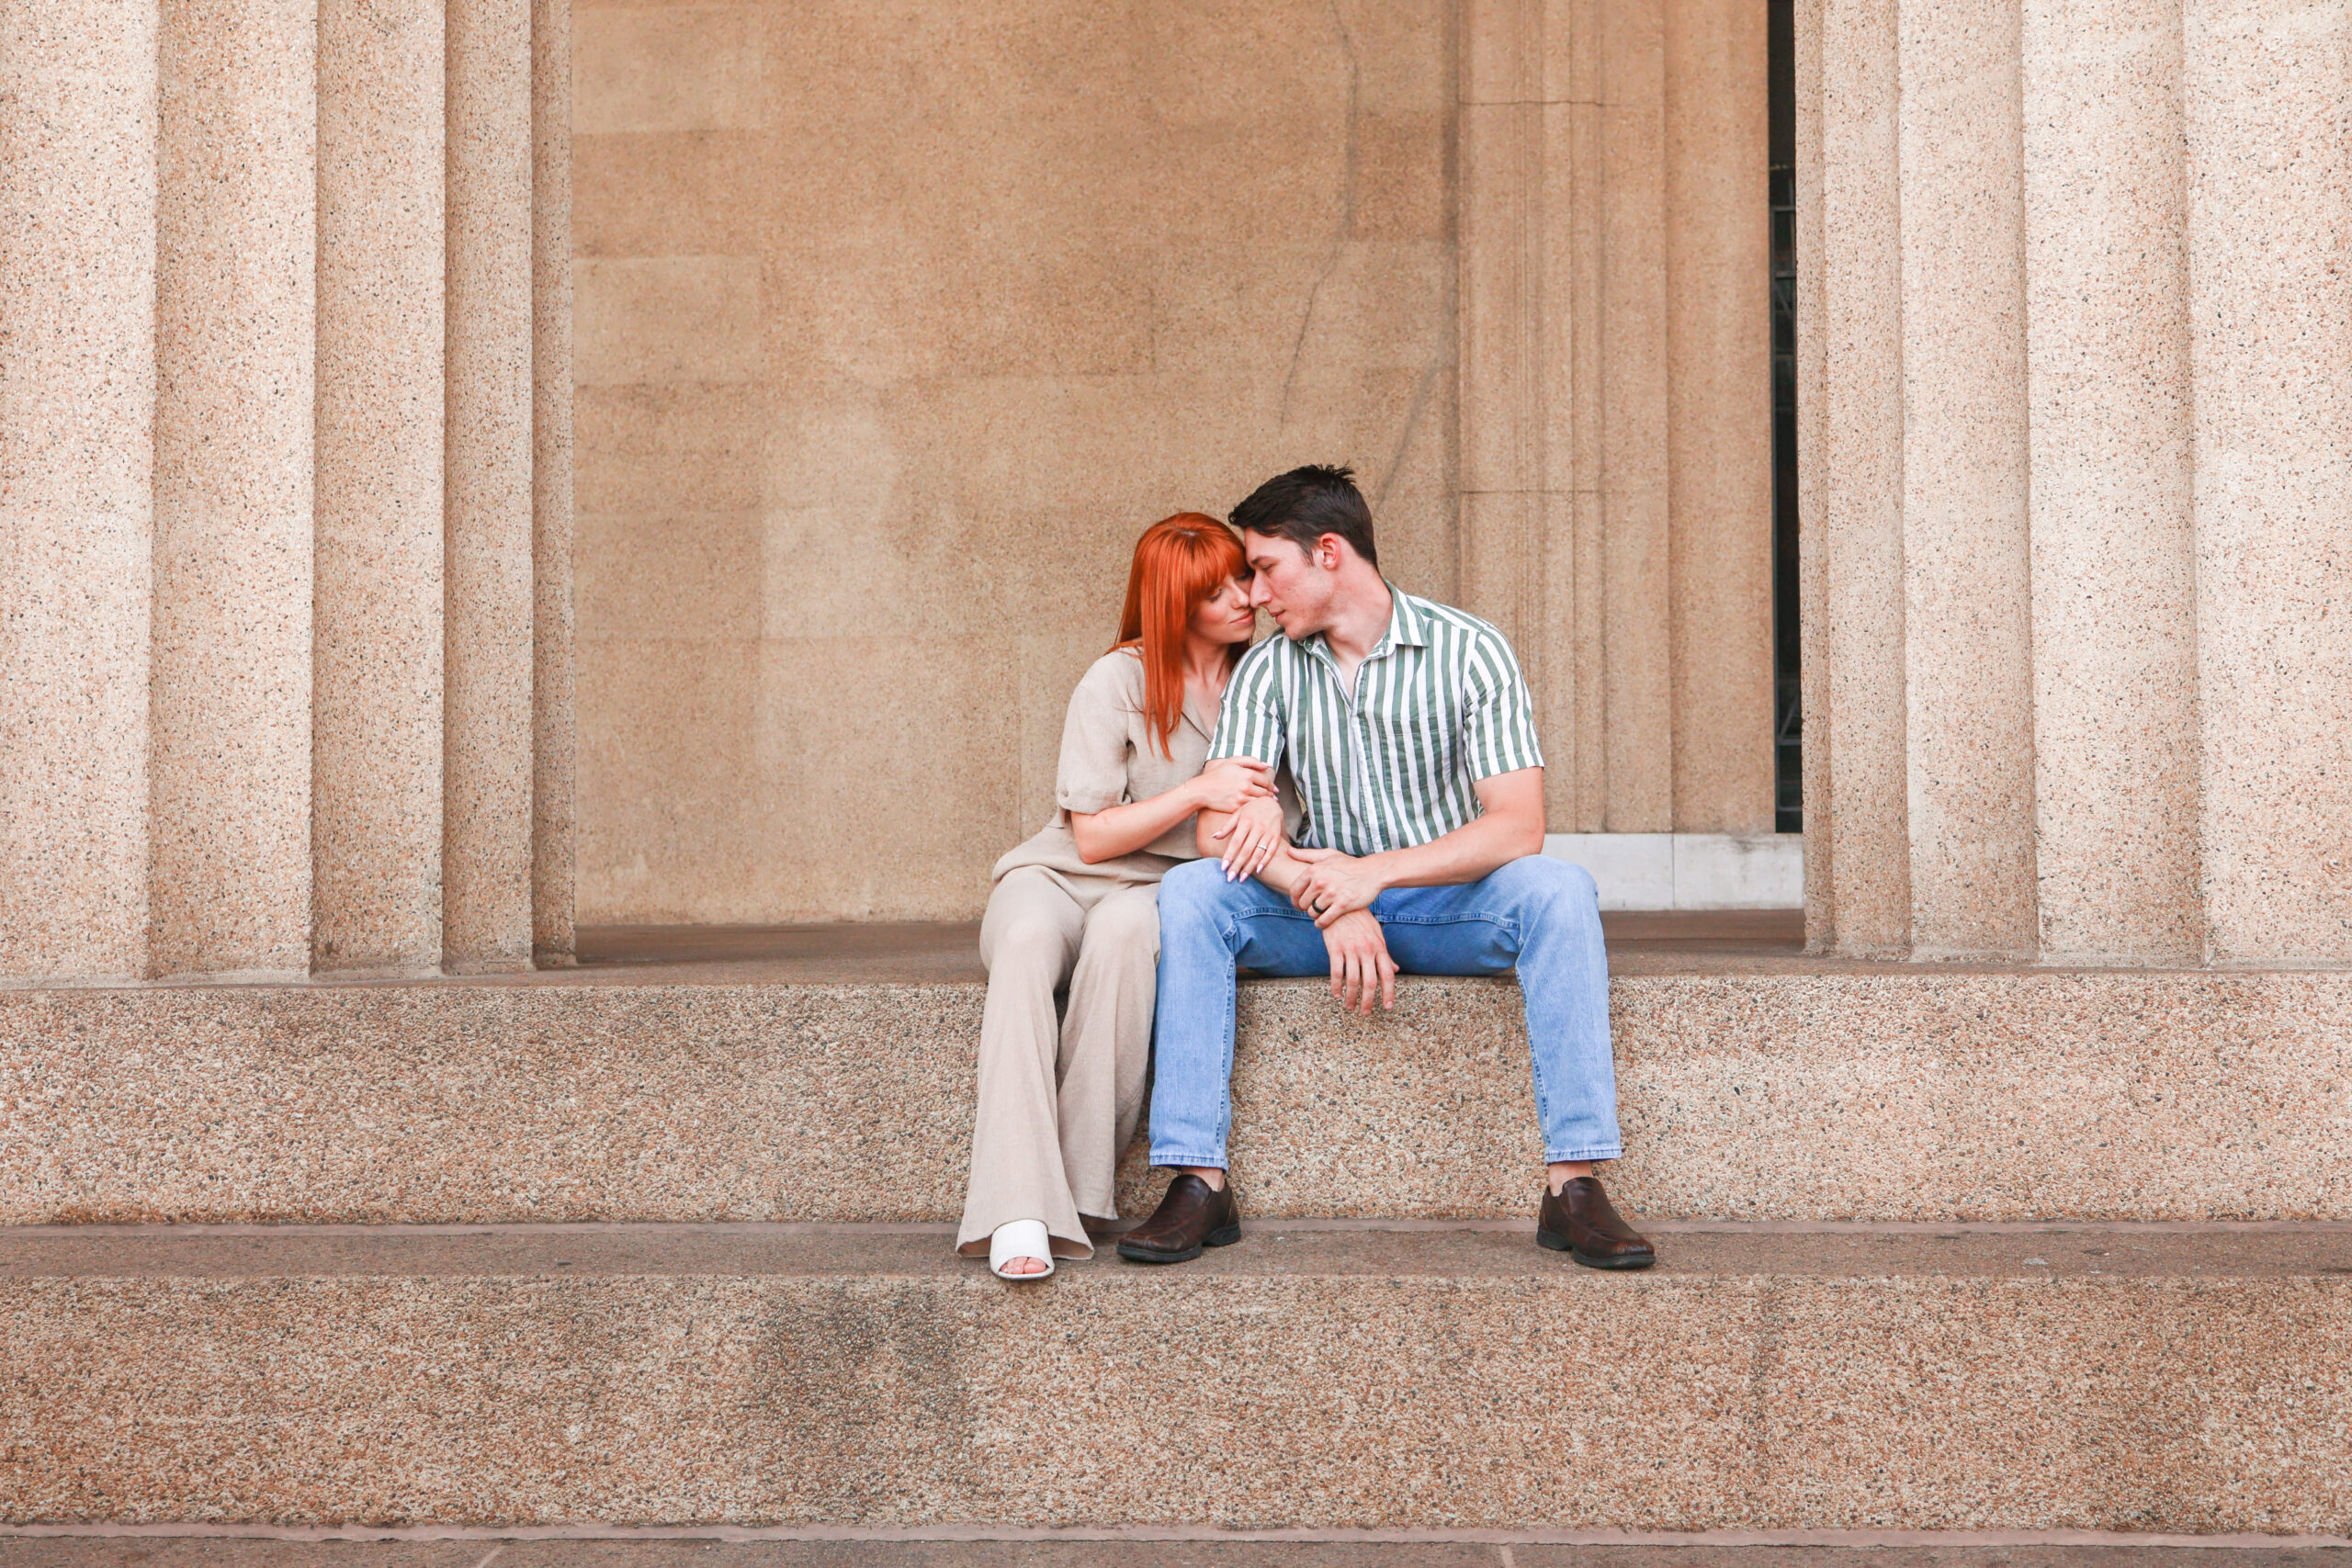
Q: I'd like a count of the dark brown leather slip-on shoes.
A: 2